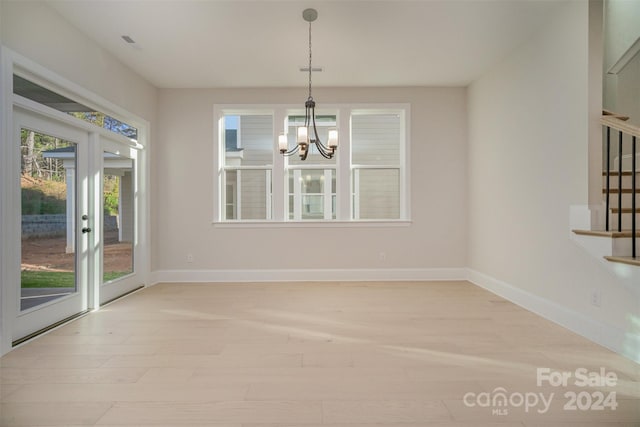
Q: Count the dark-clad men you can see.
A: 0